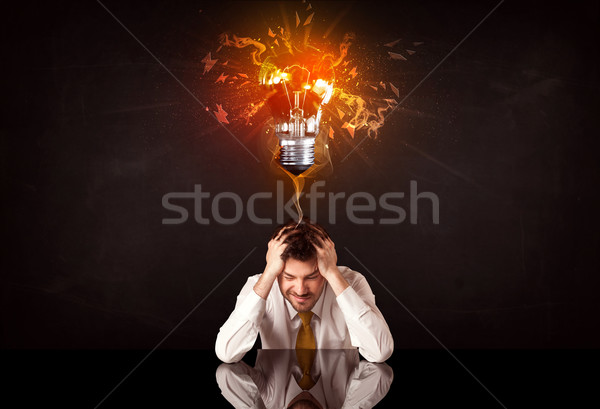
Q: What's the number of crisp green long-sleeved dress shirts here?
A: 0